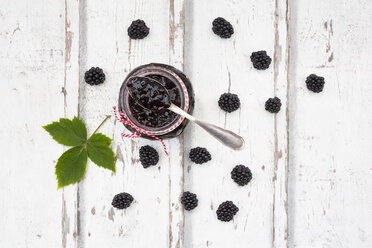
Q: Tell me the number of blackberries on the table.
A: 13